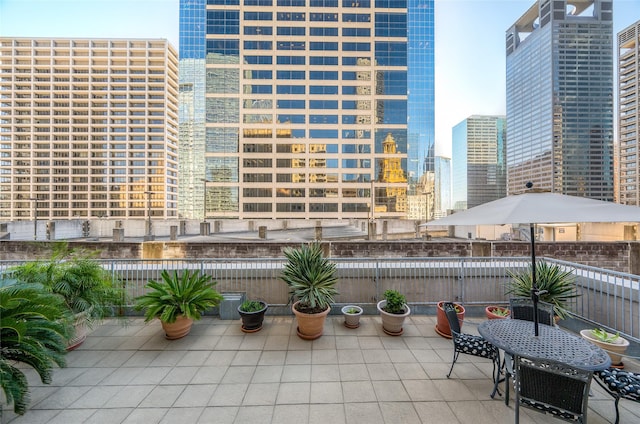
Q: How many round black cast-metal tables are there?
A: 1